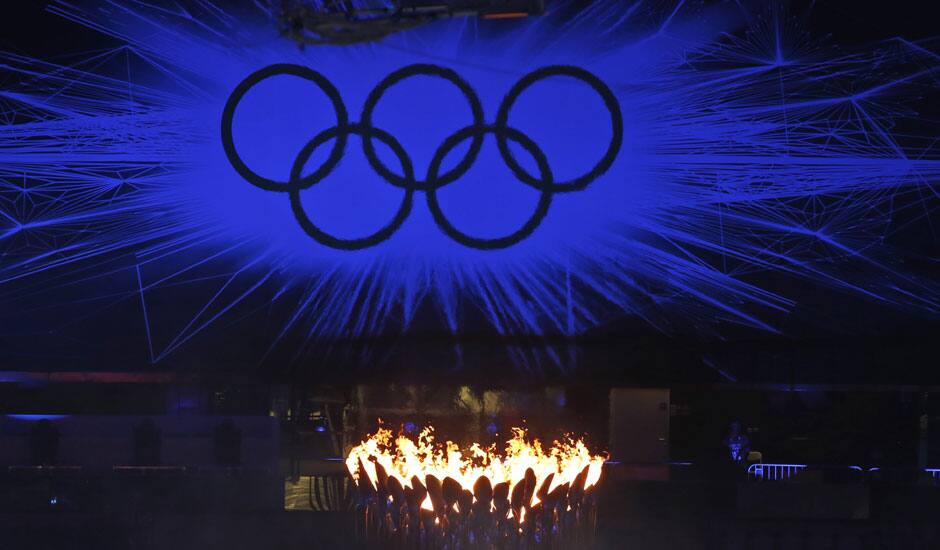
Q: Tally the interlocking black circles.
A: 5